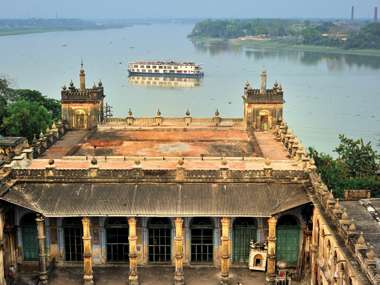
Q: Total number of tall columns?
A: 6